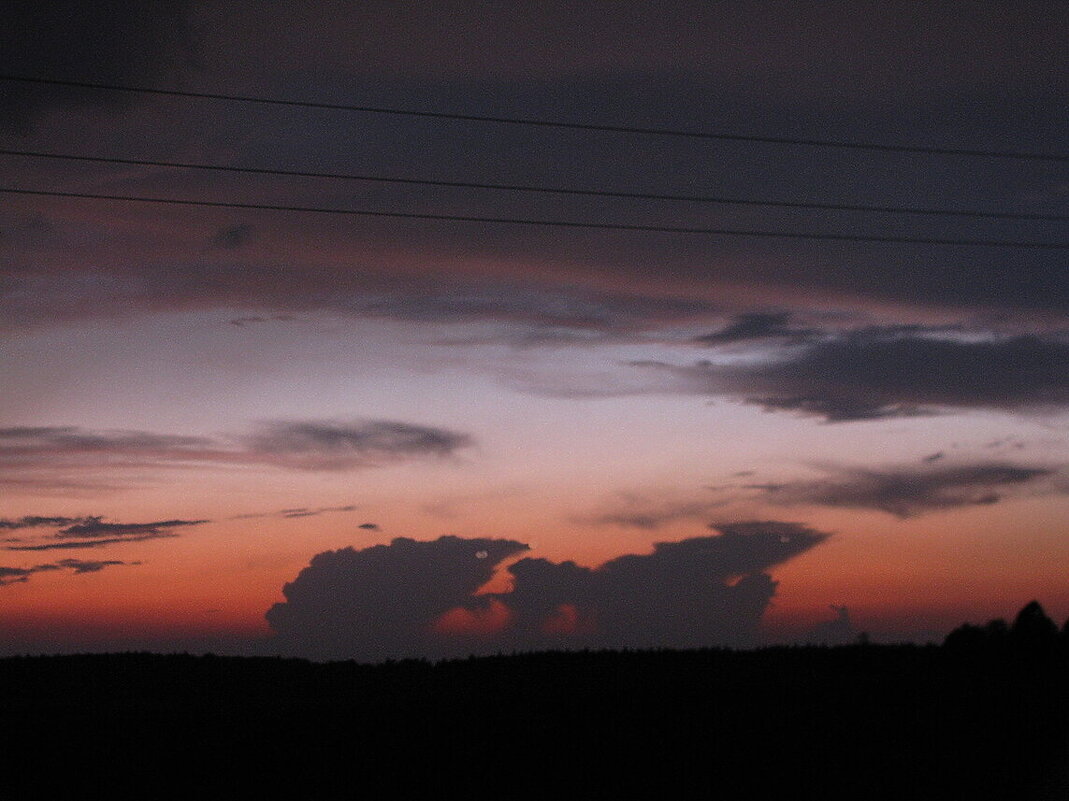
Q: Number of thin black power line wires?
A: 3